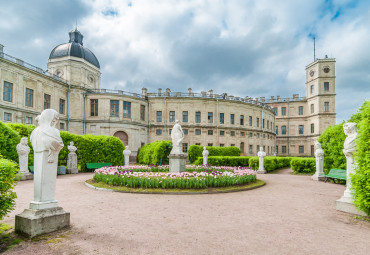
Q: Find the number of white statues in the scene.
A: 9